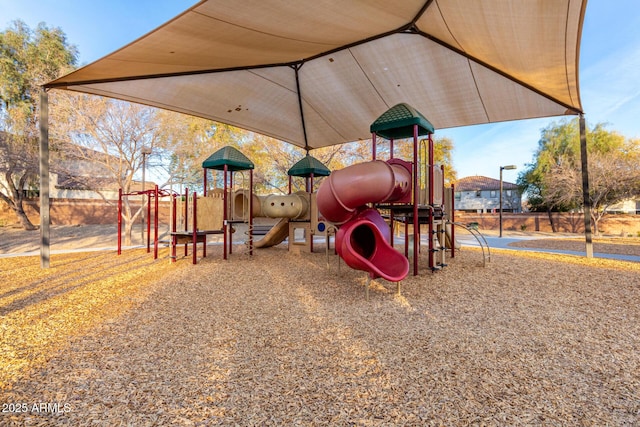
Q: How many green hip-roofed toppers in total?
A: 3